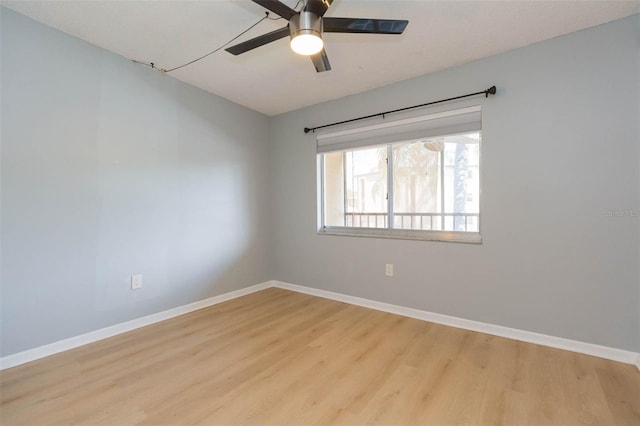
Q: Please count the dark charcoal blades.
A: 5